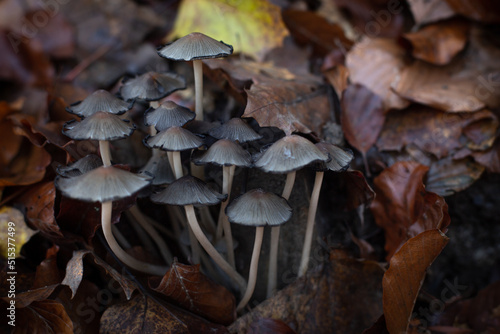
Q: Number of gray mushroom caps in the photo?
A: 15